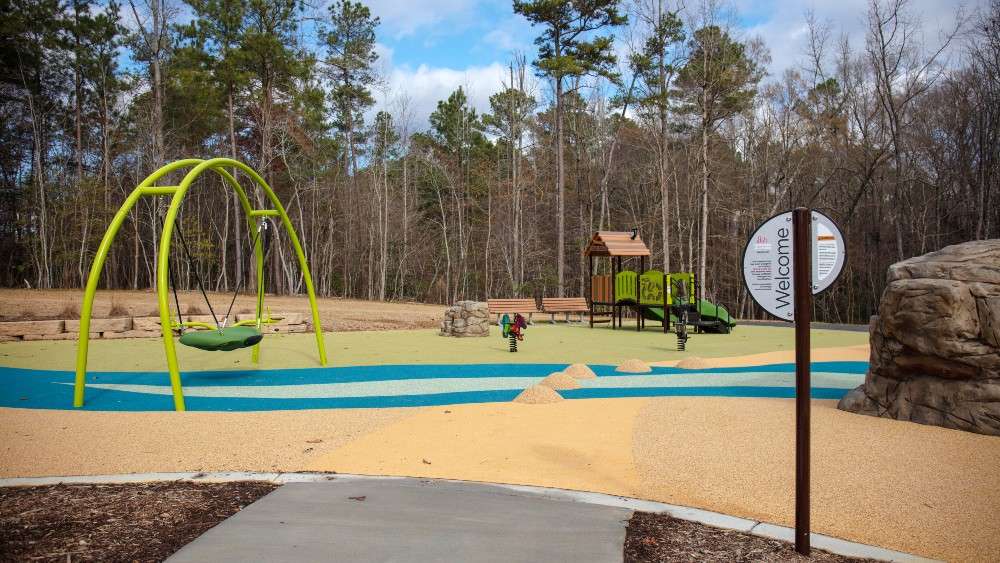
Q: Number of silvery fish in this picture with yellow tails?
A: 0